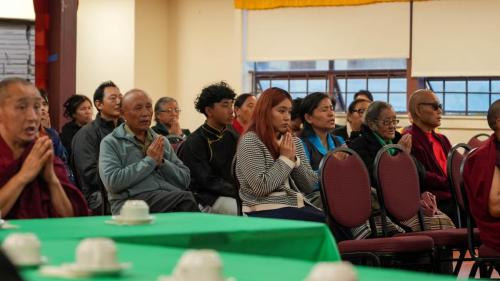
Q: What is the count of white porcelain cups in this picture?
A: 5